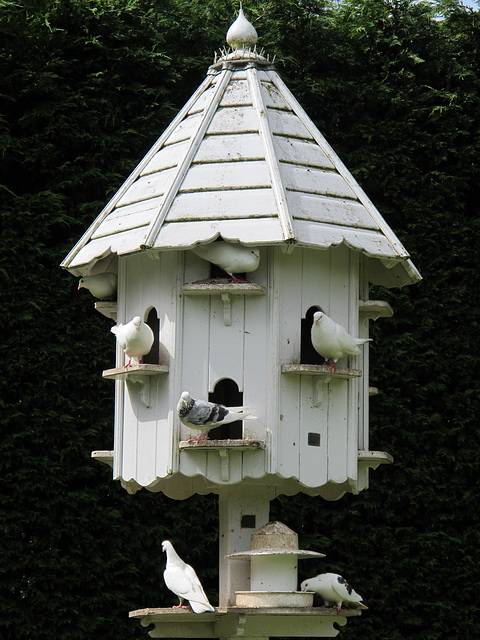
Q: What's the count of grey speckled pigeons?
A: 1